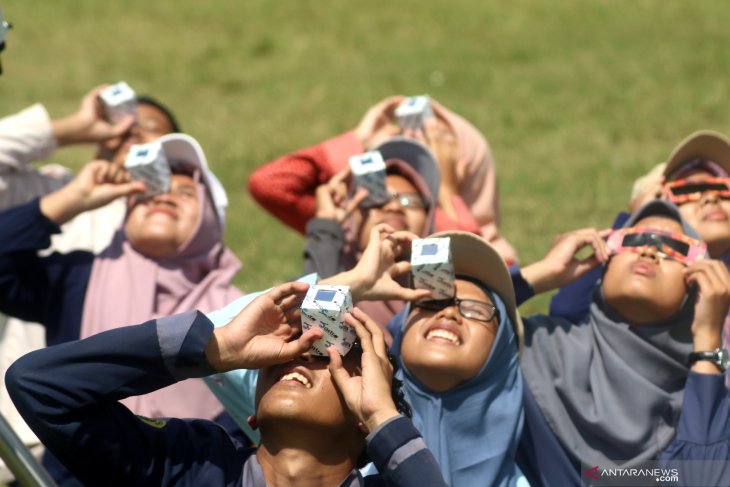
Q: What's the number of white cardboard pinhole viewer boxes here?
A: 6